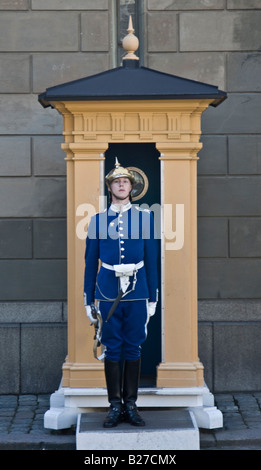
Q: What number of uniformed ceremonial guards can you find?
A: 1